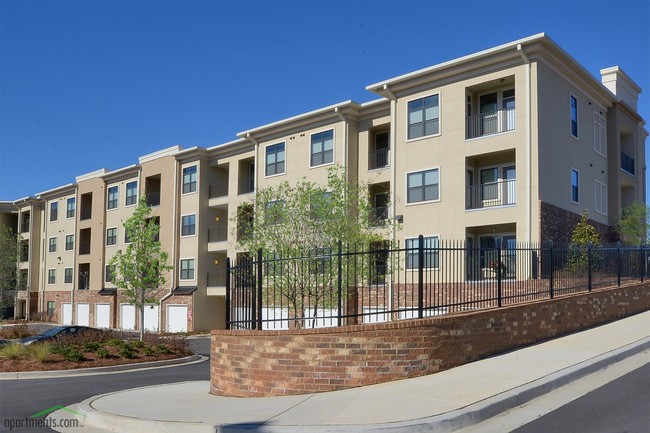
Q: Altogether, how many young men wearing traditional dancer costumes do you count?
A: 0